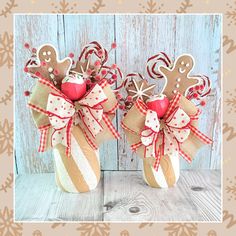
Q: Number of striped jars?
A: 2